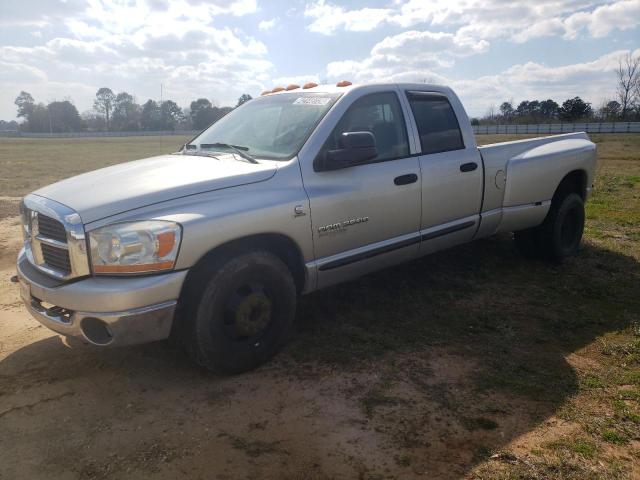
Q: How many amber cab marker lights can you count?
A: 5